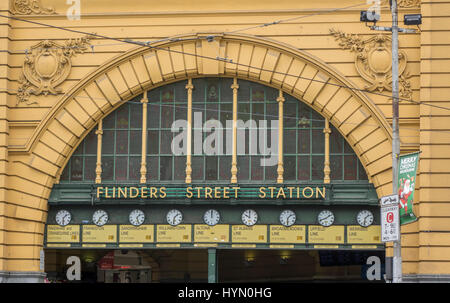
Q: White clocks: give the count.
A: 9